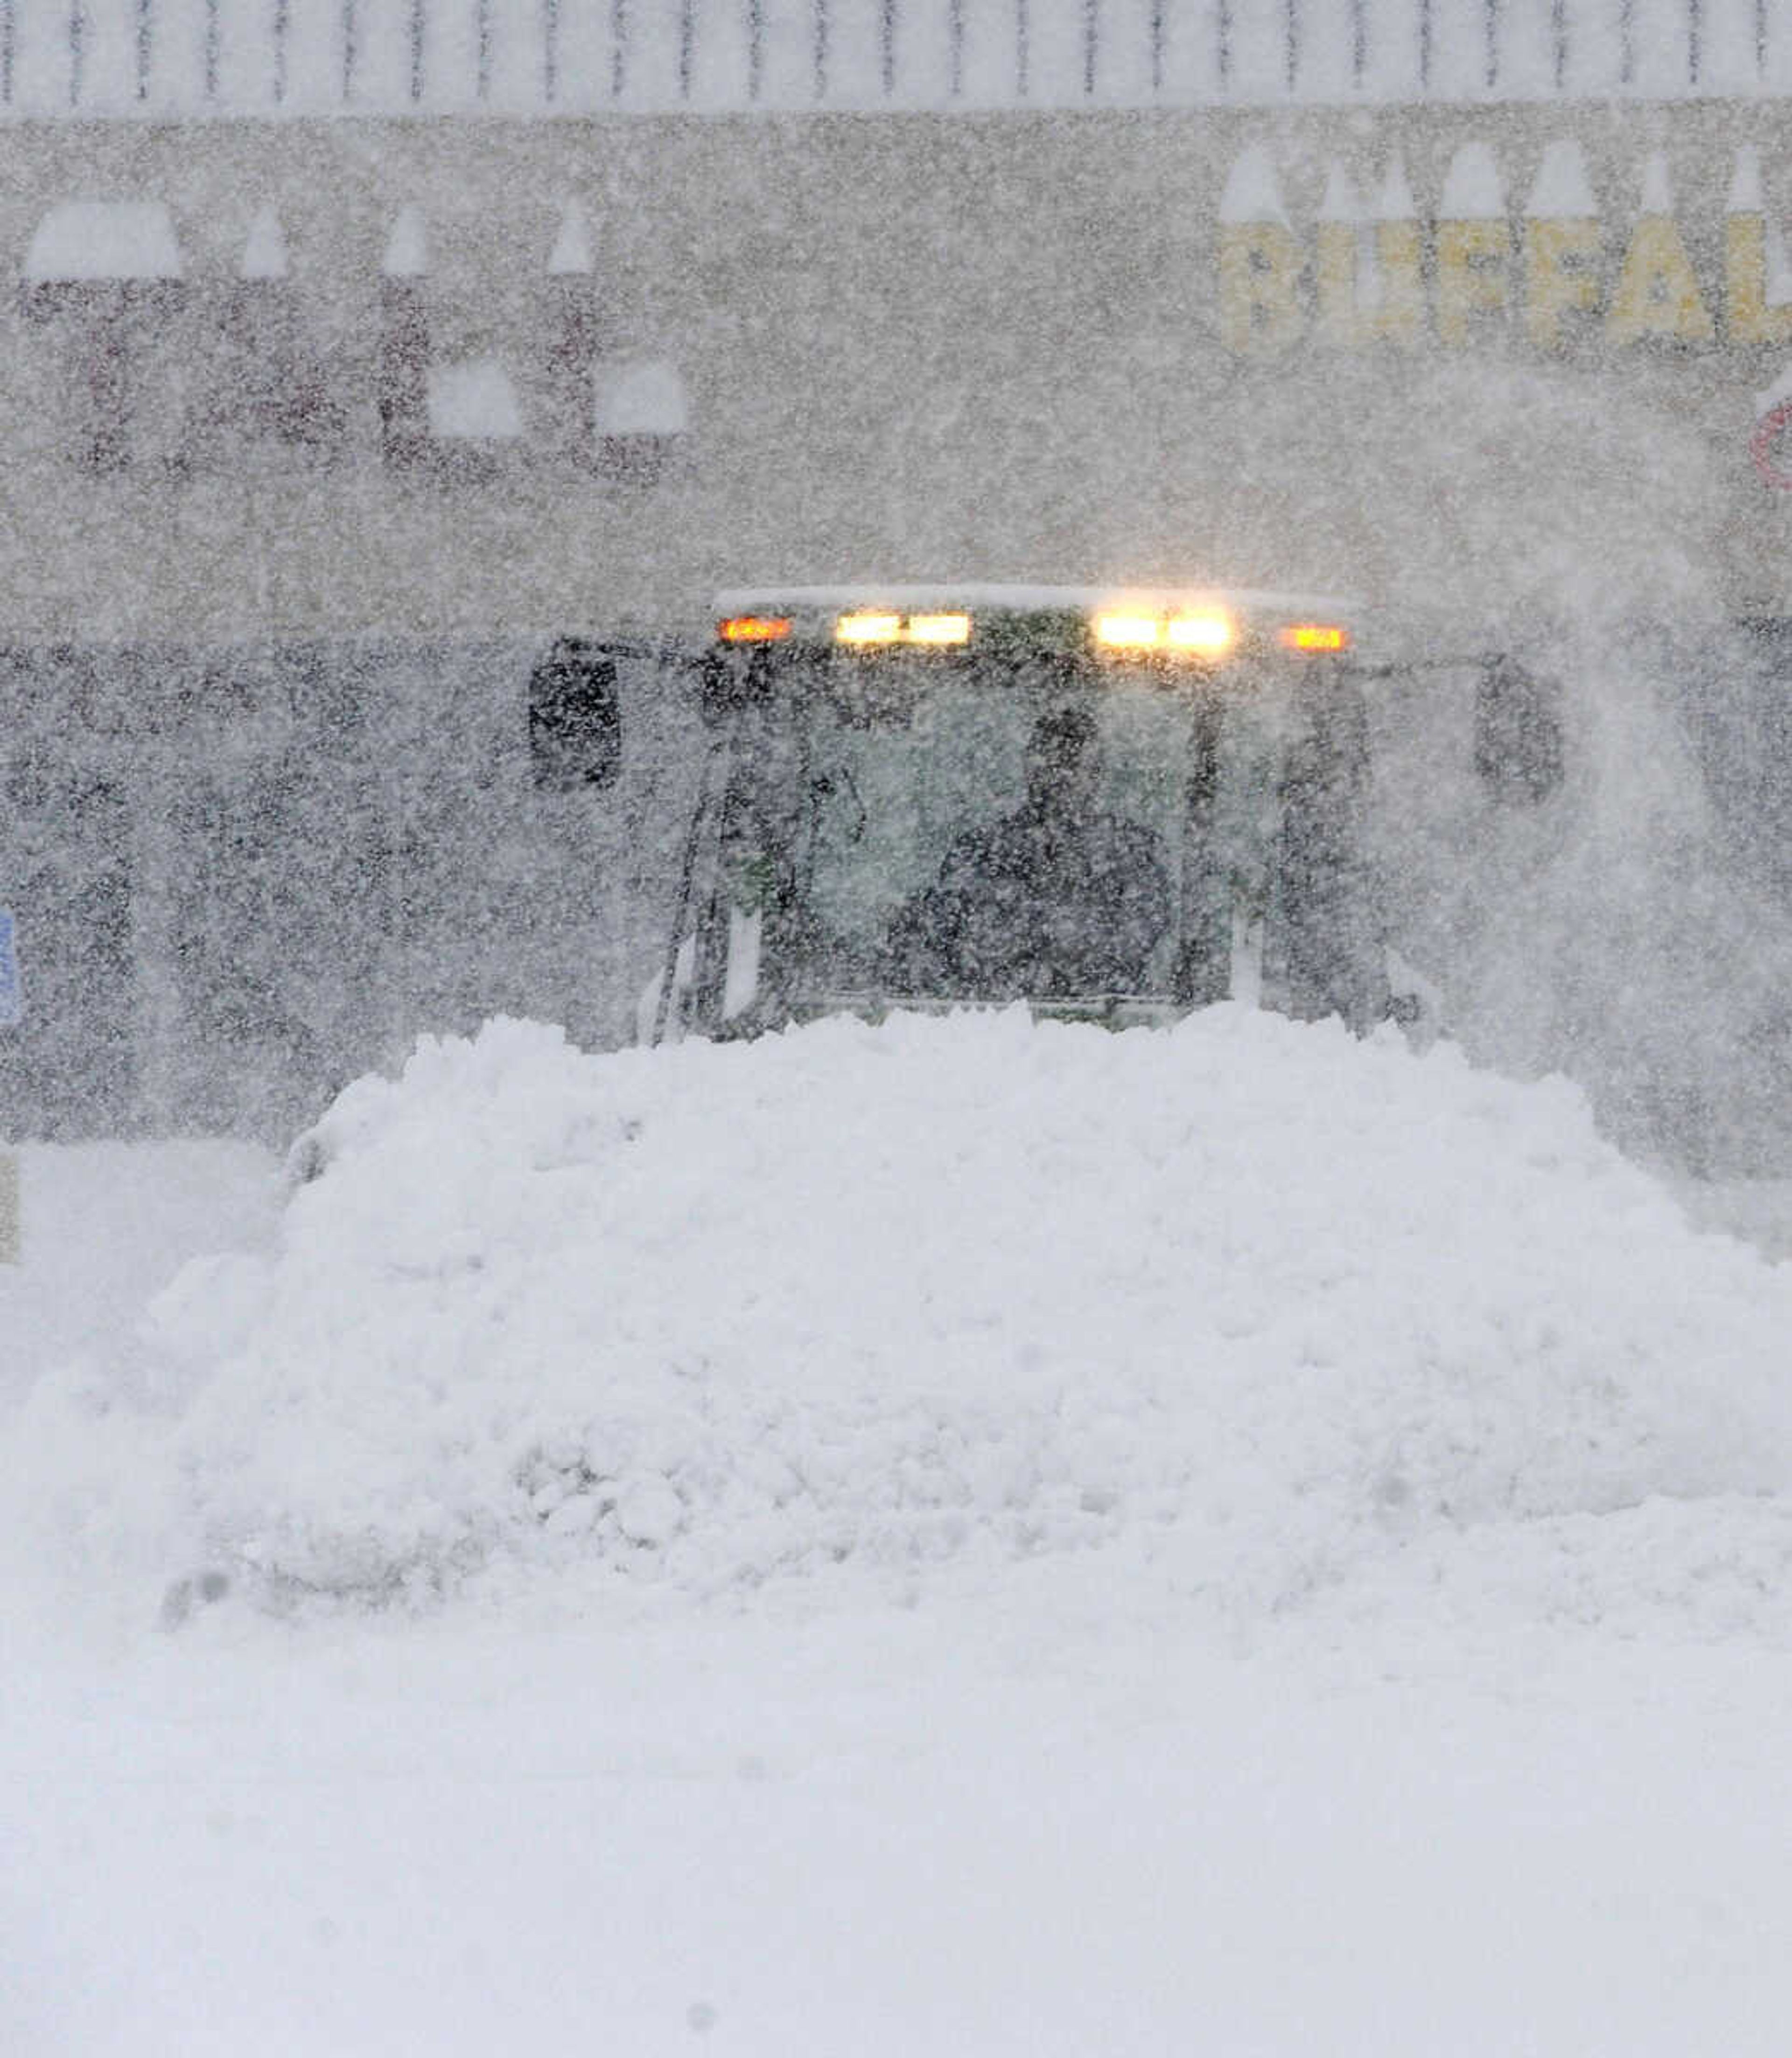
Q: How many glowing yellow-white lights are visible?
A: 4